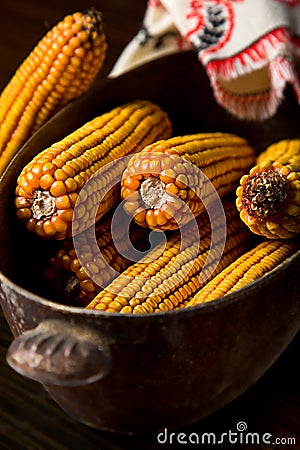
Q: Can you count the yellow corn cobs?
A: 7